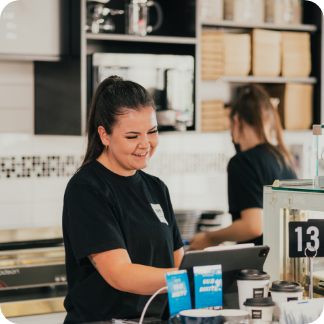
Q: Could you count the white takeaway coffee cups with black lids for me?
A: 3